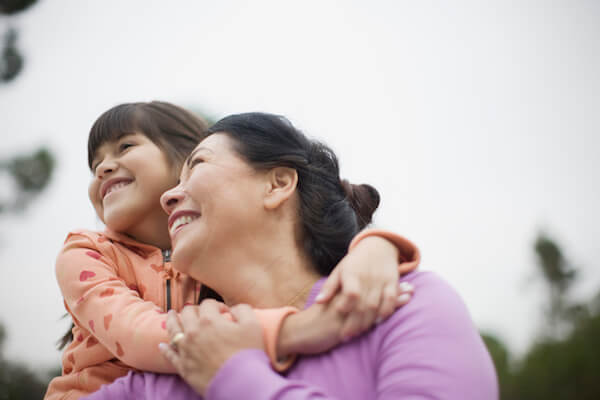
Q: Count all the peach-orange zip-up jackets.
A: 1